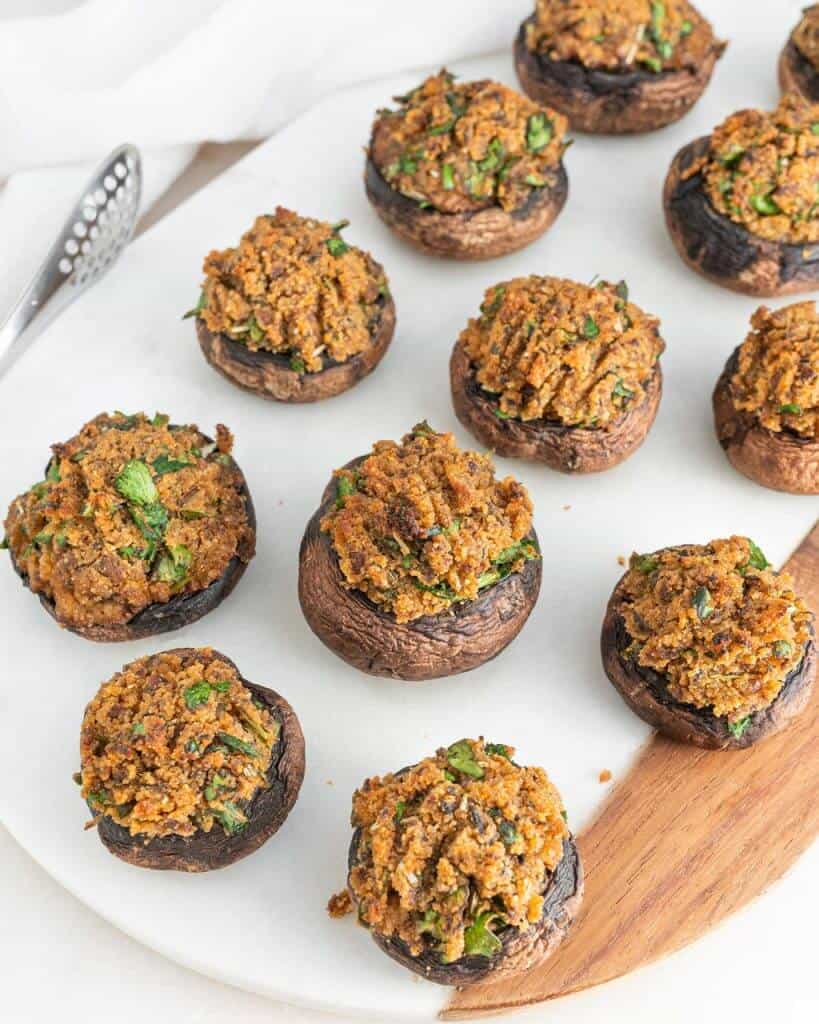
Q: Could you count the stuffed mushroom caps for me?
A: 12